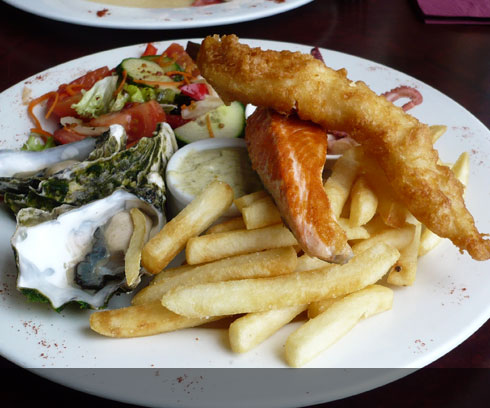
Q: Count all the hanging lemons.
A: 0